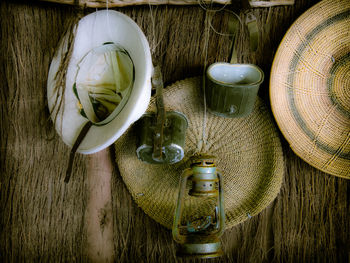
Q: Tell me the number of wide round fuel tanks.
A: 1